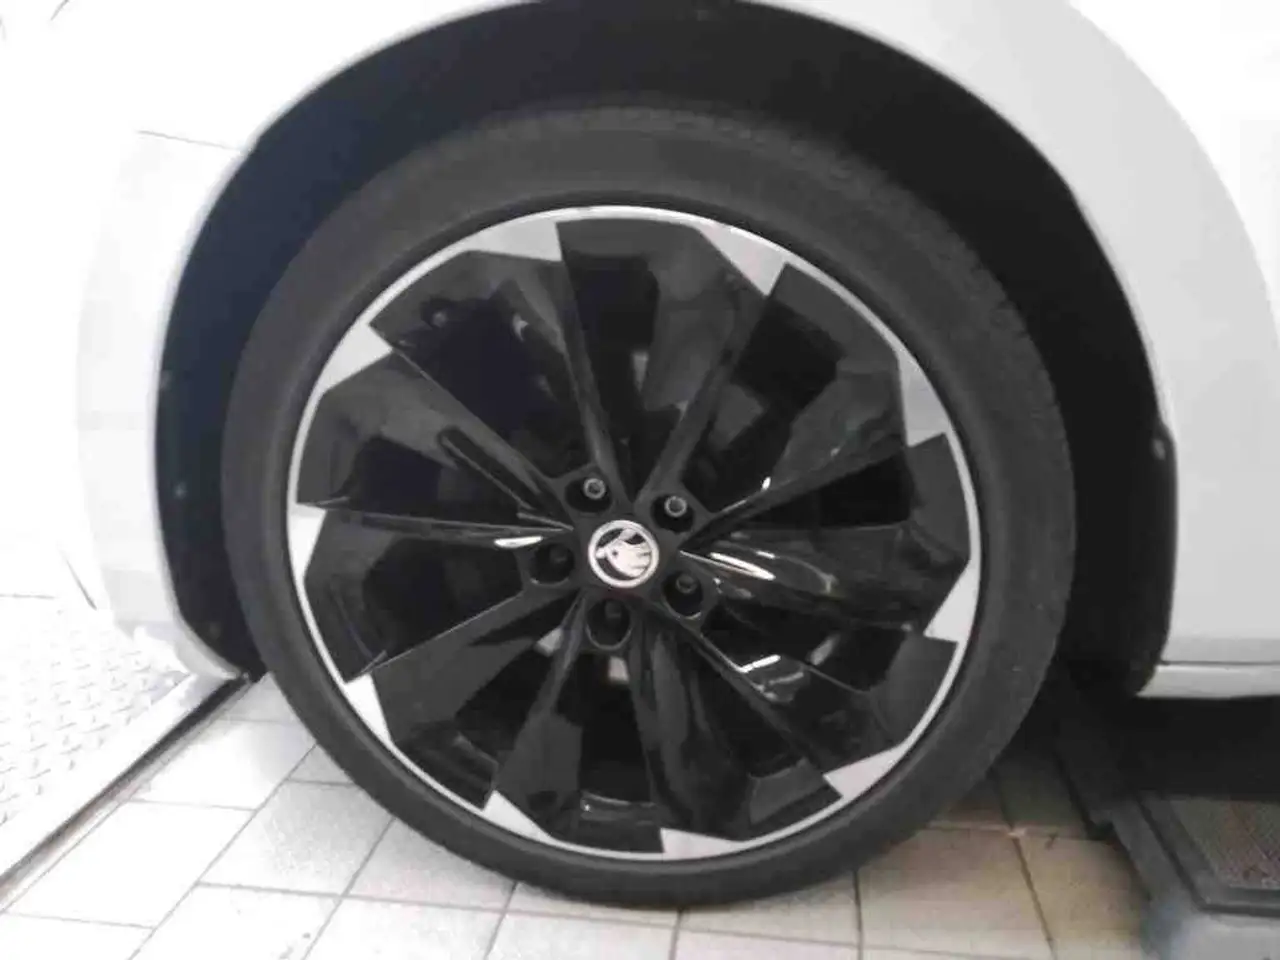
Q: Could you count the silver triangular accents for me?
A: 10